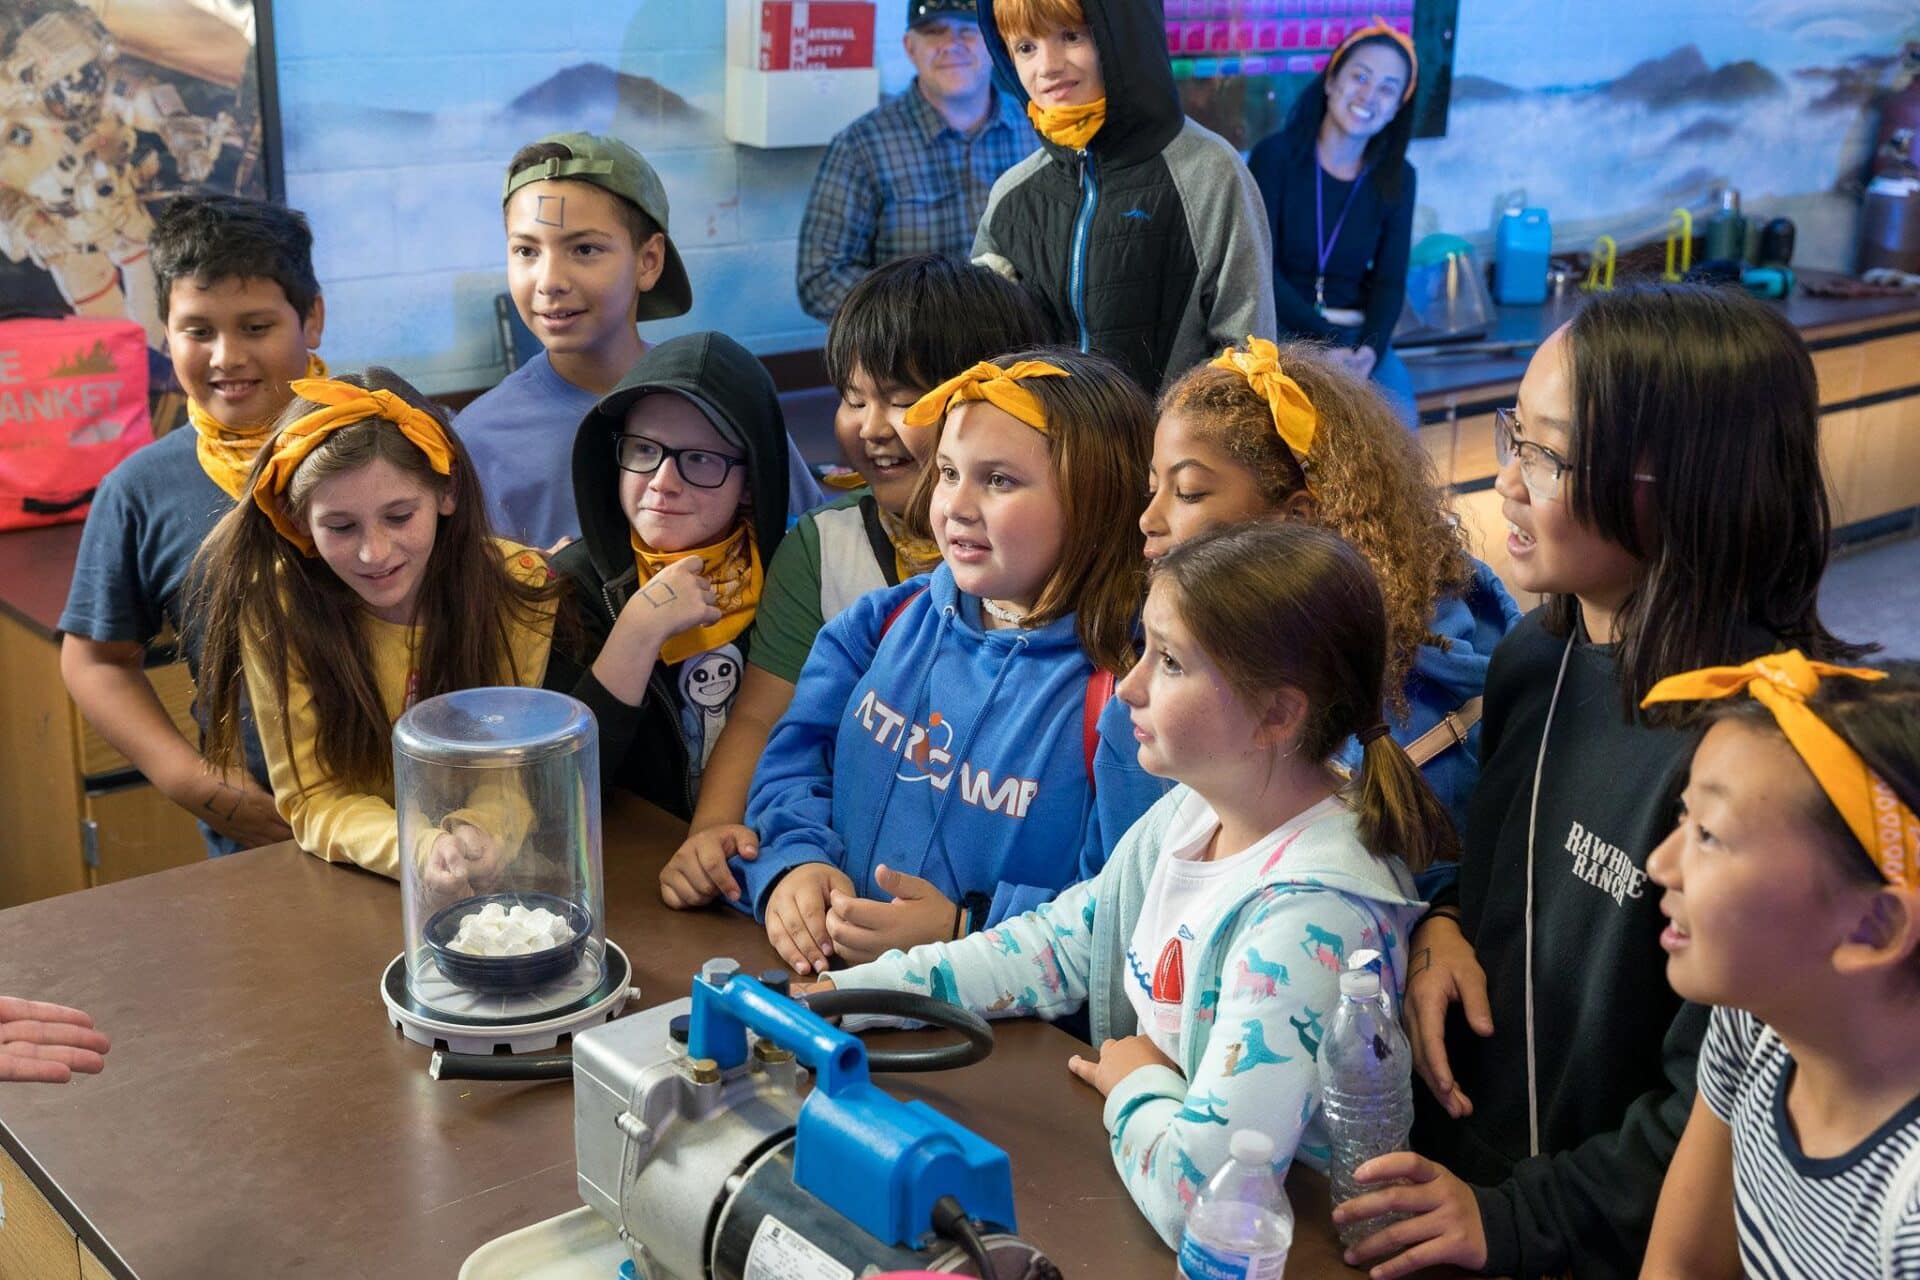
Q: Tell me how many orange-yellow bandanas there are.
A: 9